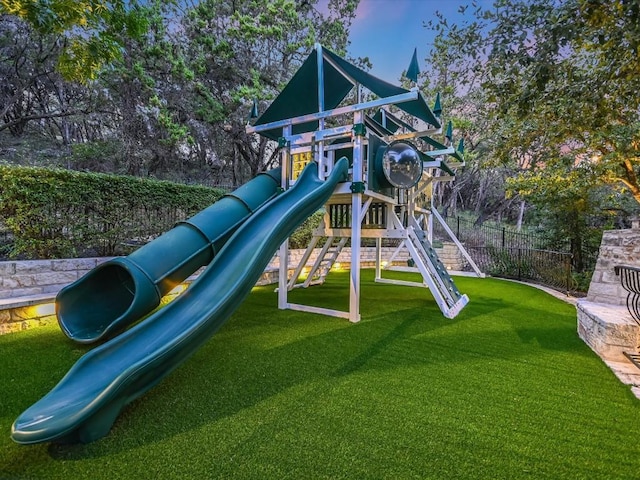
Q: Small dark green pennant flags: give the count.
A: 5